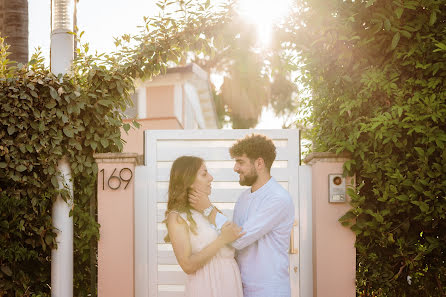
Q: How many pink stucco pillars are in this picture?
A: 2